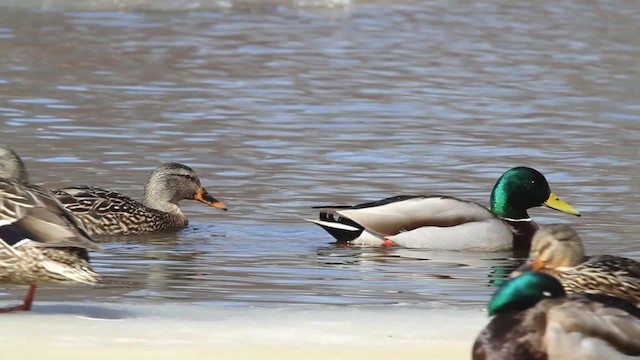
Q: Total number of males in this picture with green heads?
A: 2